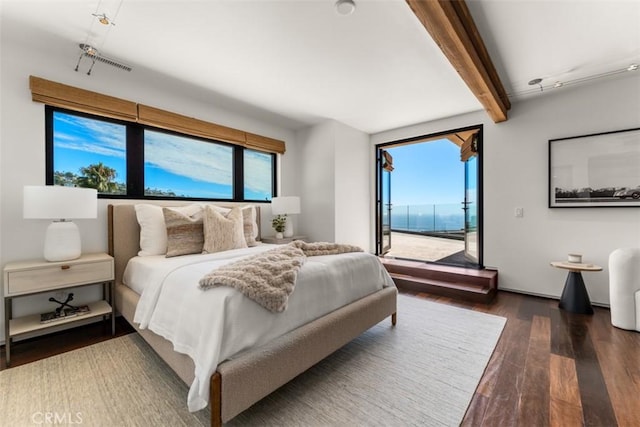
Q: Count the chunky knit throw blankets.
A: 1